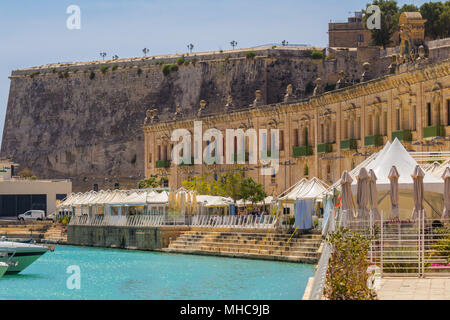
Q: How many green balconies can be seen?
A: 11